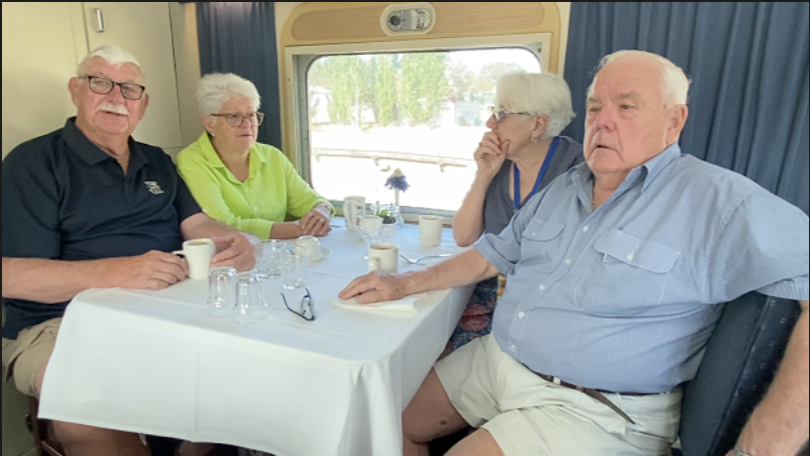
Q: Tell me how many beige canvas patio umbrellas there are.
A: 0